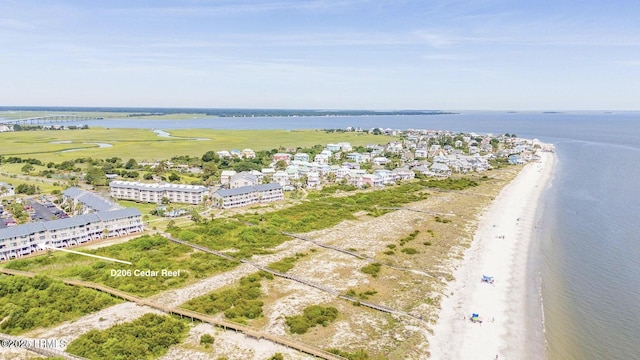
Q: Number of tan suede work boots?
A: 0